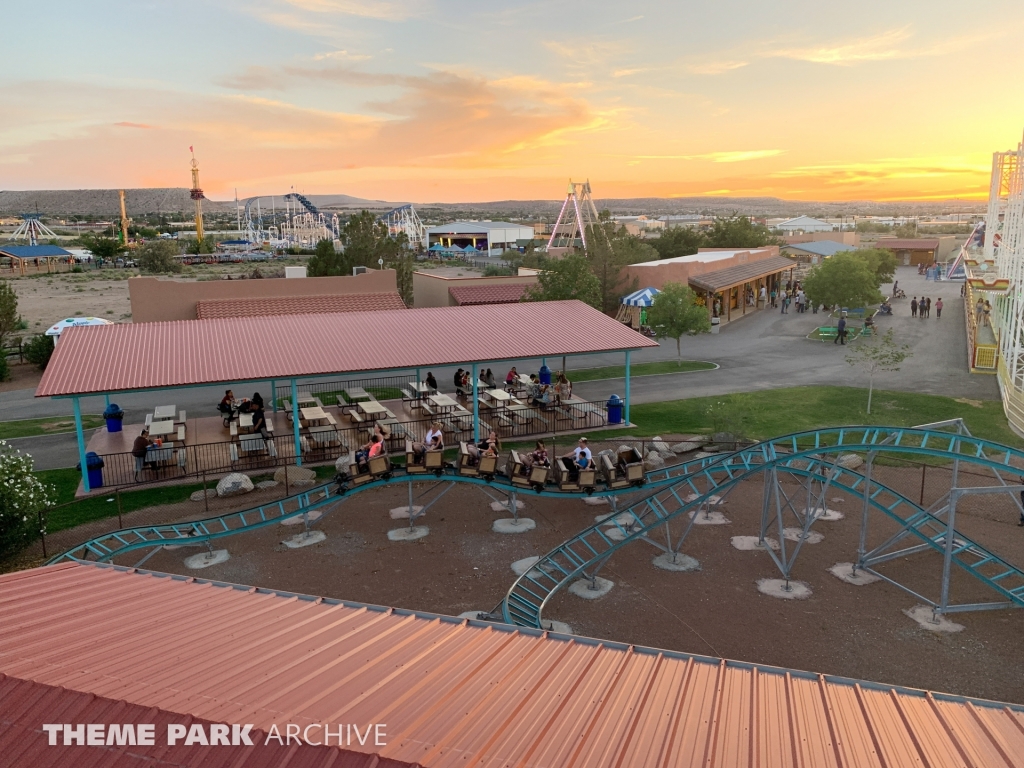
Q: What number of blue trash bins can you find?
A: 4